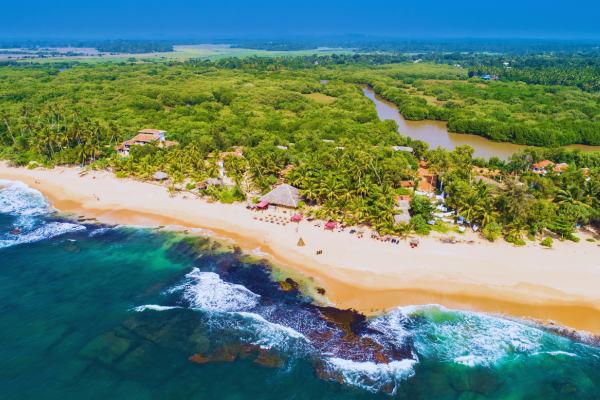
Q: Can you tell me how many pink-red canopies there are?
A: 3